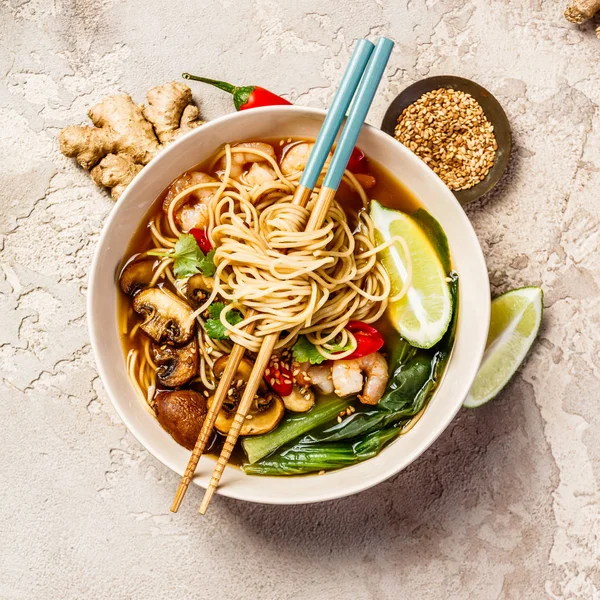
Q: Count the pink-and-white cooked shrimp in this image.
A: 5